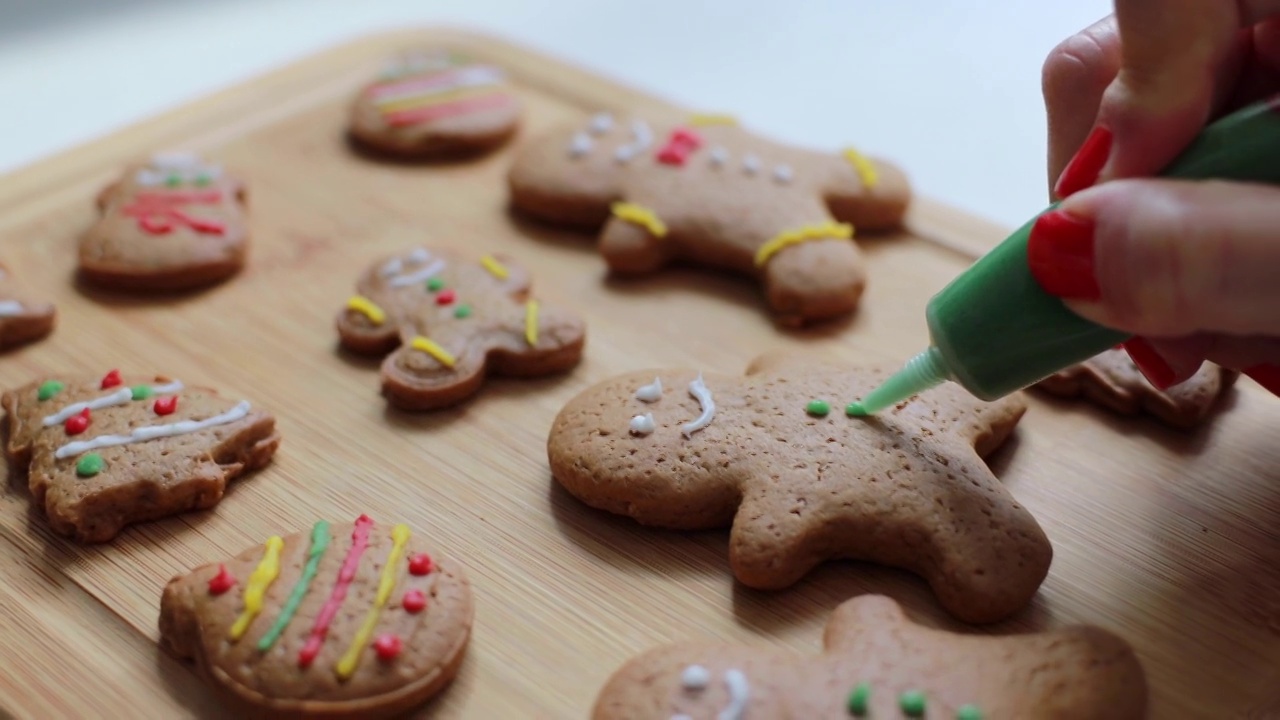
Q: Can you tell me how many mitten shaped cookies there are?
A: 0